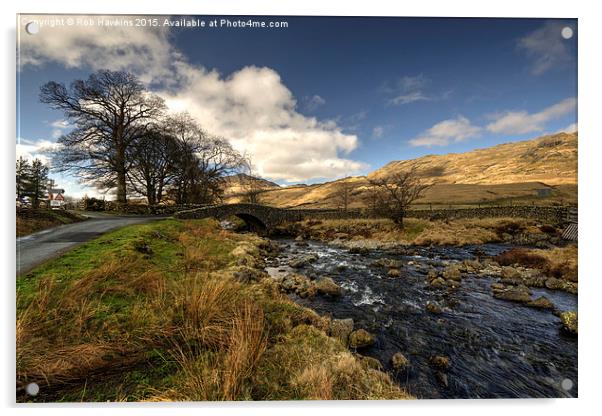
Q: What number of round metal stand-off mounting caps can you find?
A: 4